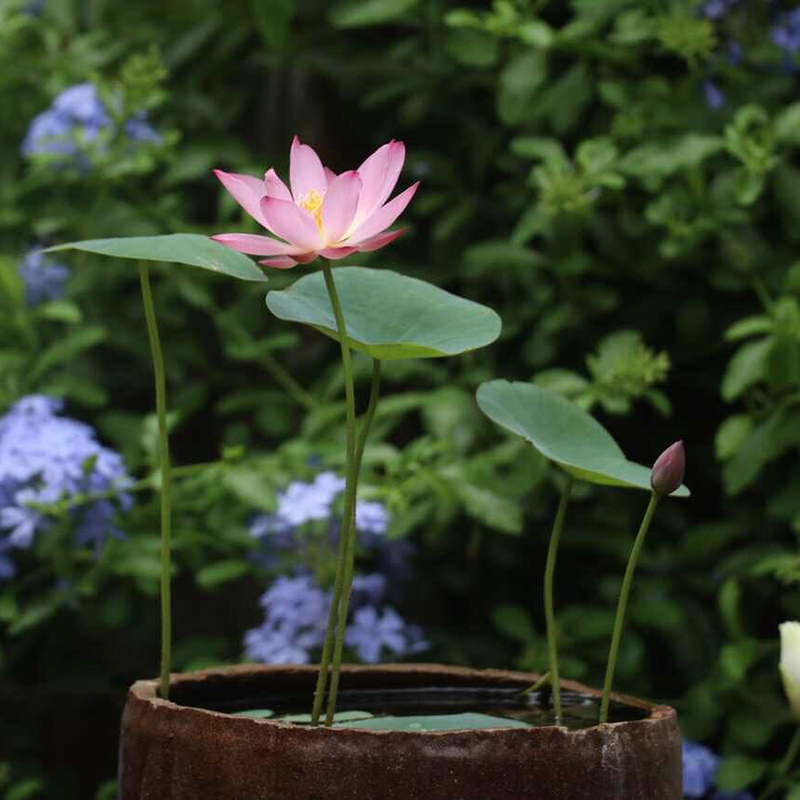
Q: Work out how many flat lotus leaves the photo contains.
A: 3